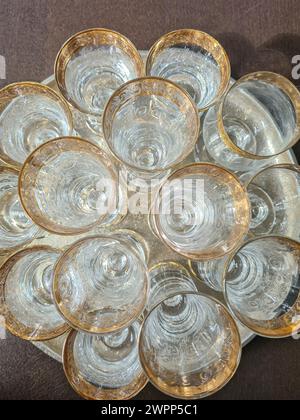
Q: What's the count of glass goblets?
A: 14